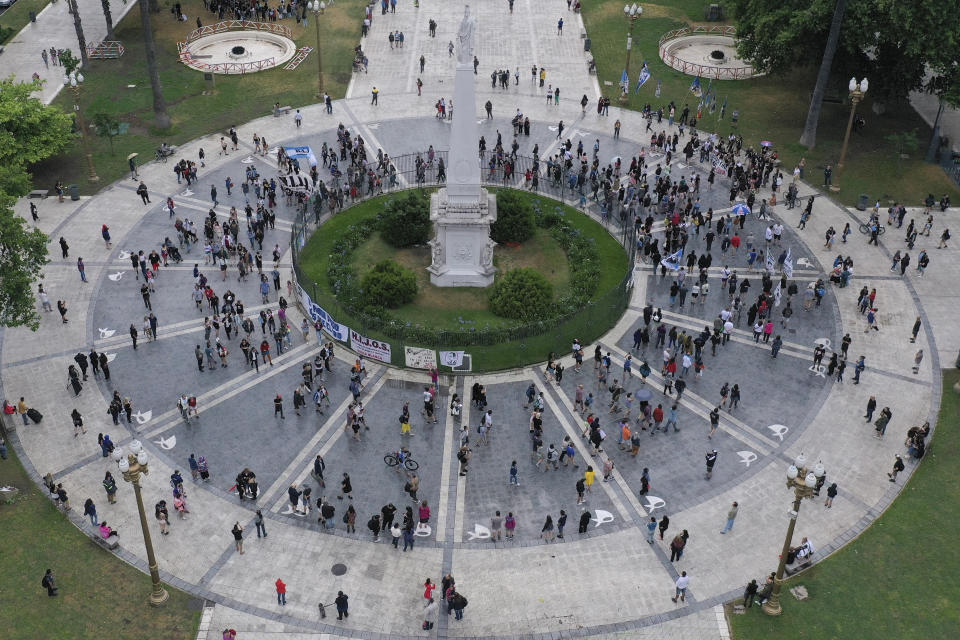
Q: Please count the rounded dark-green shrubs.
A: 4